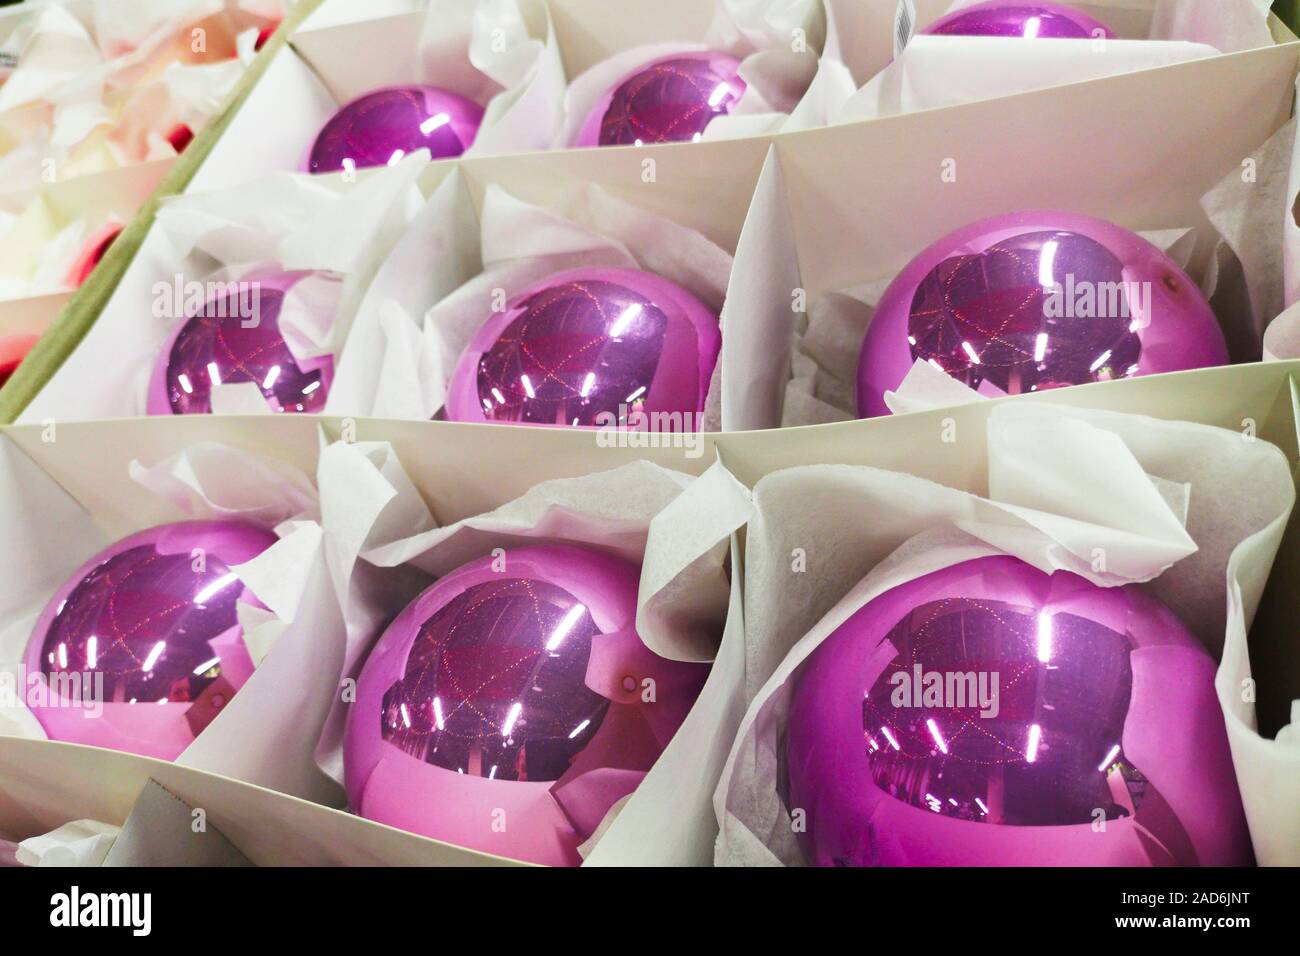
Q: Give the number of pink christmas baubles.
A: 9